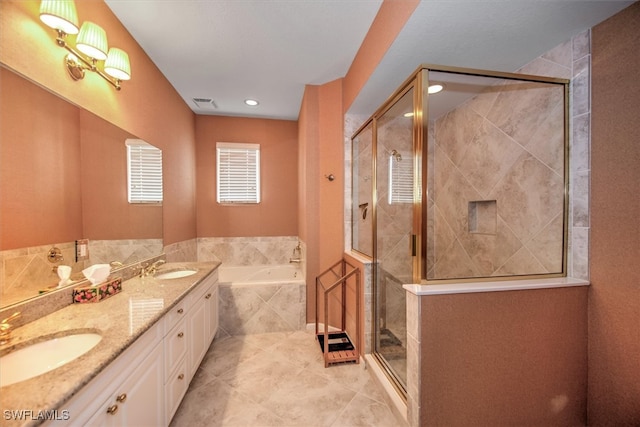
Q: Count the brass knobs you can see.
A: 7